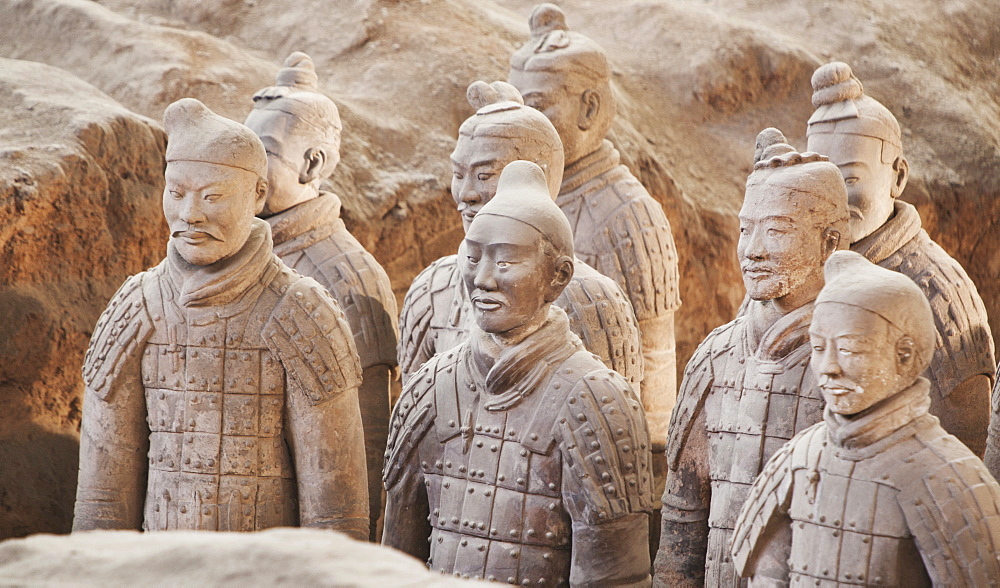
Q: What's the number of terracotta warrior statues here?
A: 8